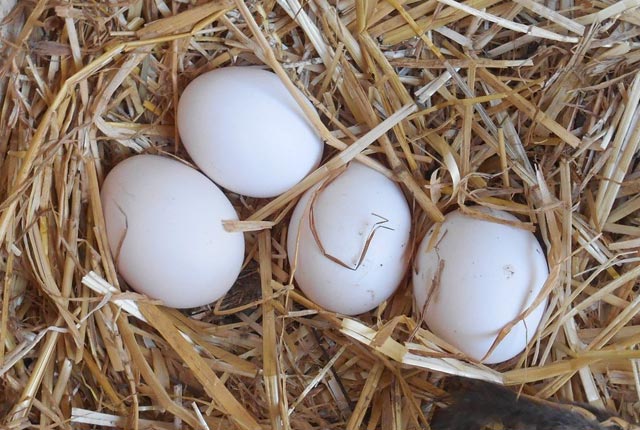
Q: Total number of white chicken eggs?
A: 4